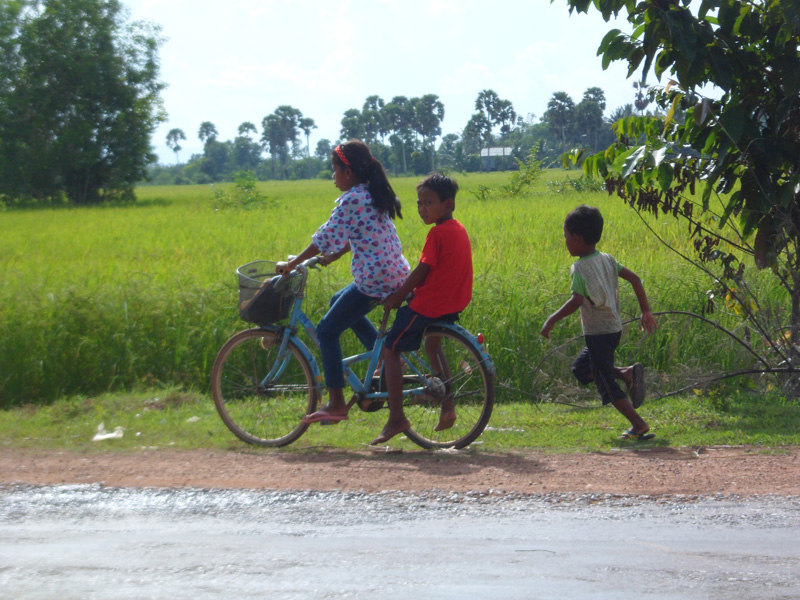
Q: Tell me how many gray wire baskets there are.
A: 1